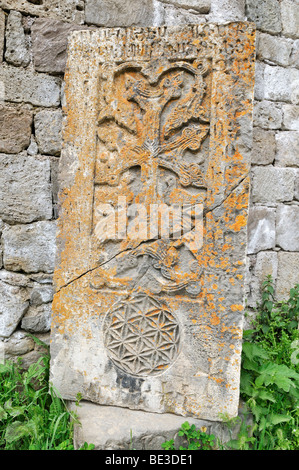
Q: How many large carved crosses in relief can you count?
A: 1